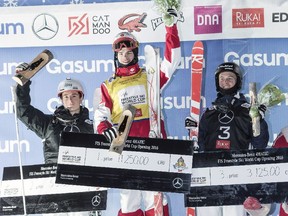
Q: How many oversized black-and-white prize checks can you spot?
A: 3